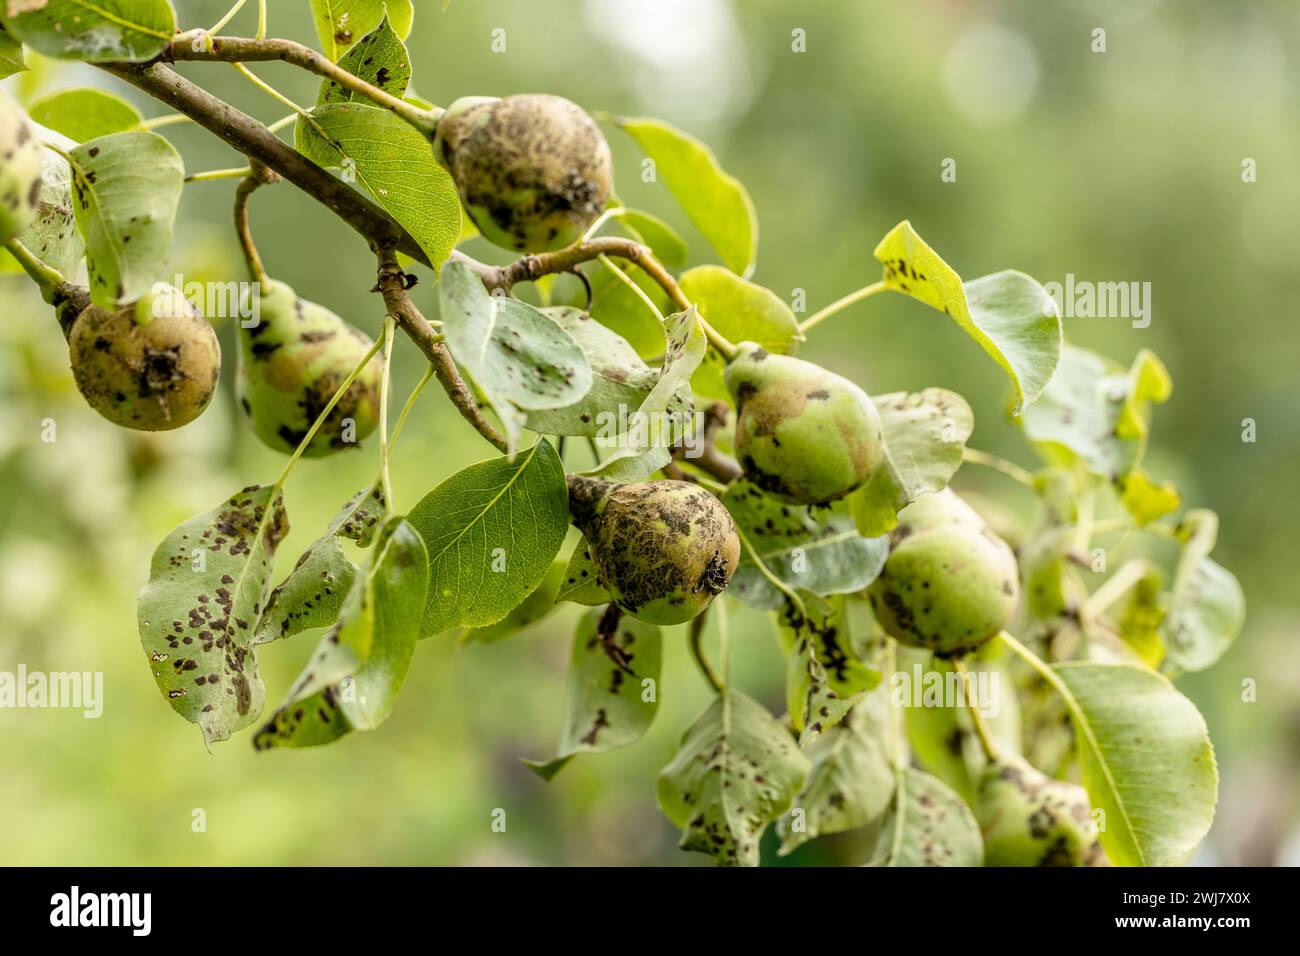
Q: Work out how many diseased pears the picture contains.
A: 8